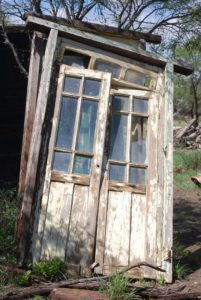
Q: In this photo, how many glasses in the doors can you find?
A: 12